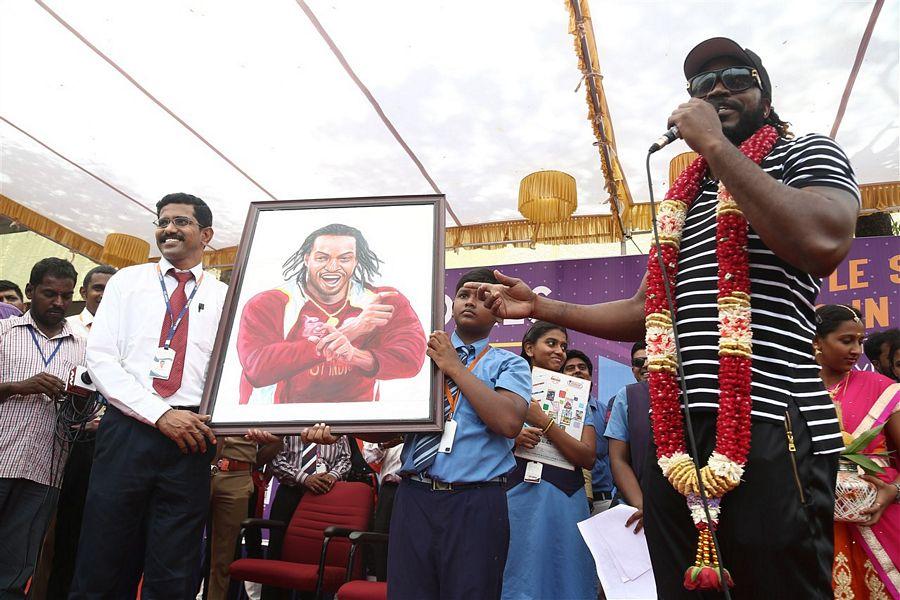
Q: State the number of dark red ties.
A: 1